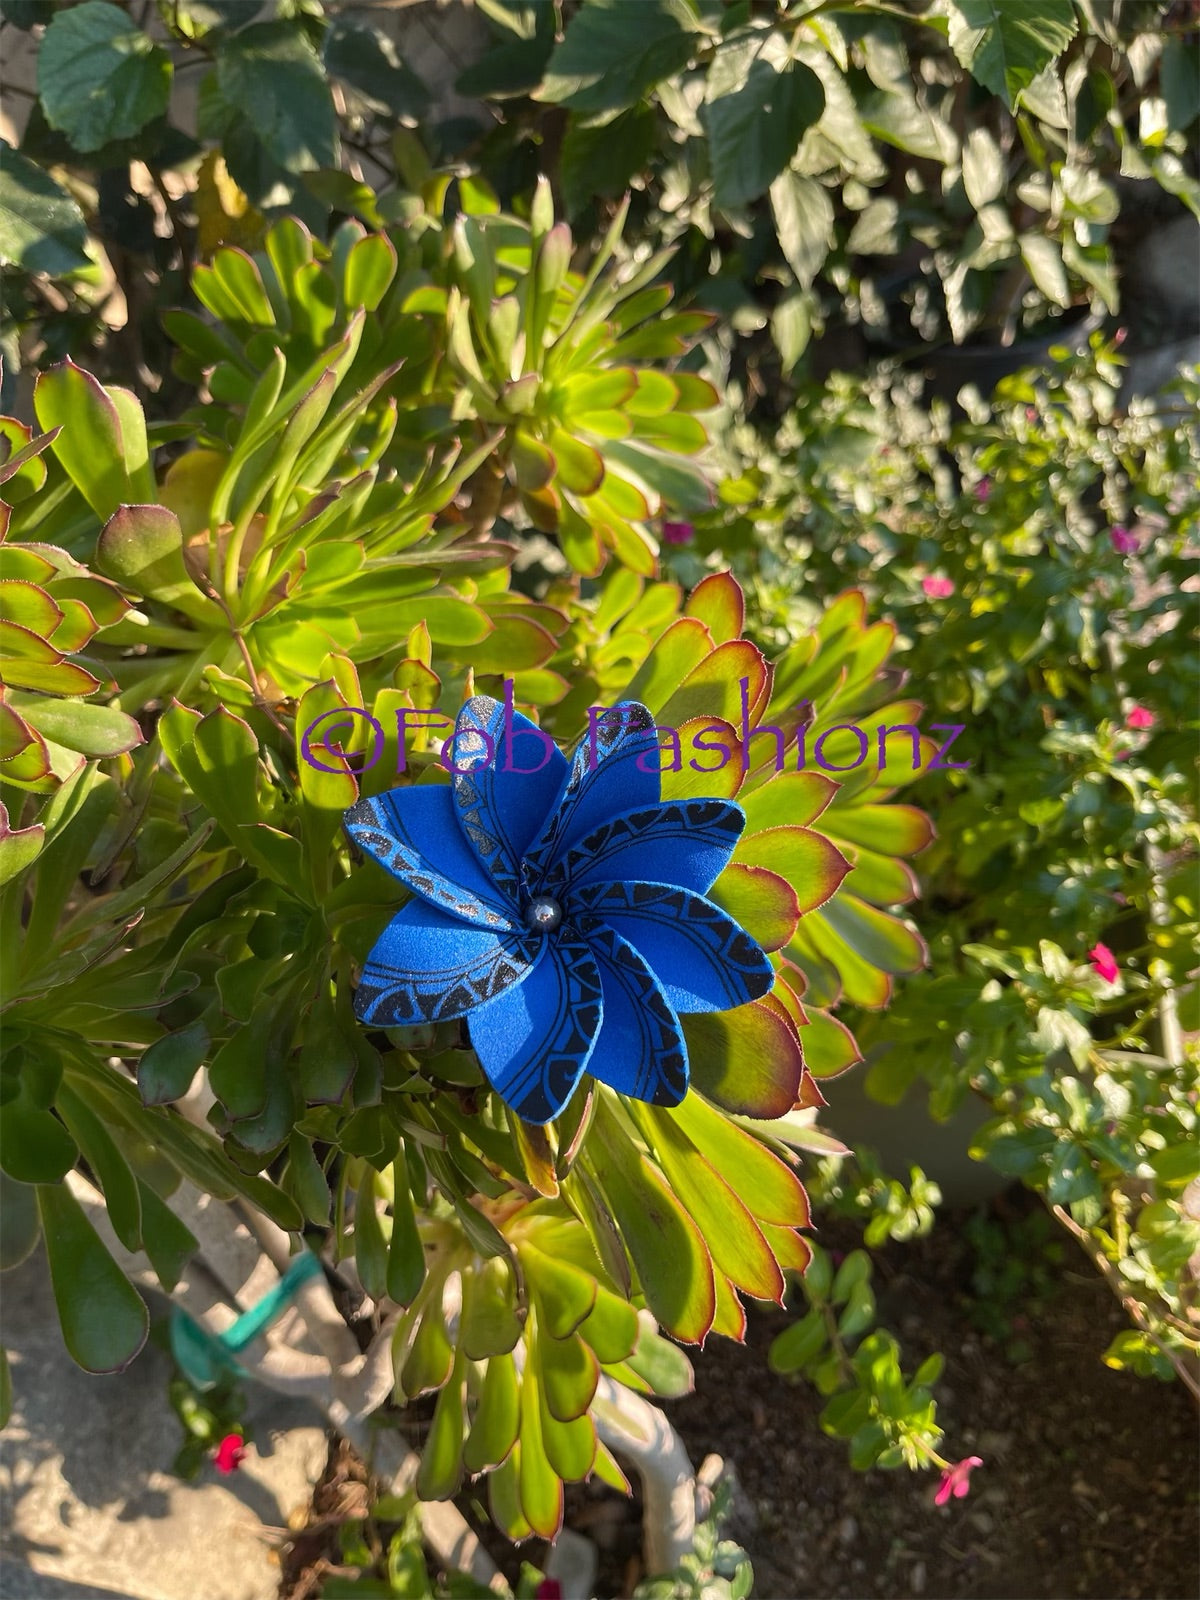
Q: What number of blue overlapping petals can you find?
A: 8